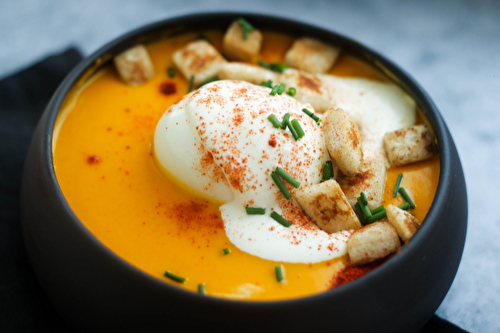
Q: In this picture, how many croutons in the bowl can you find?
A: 12